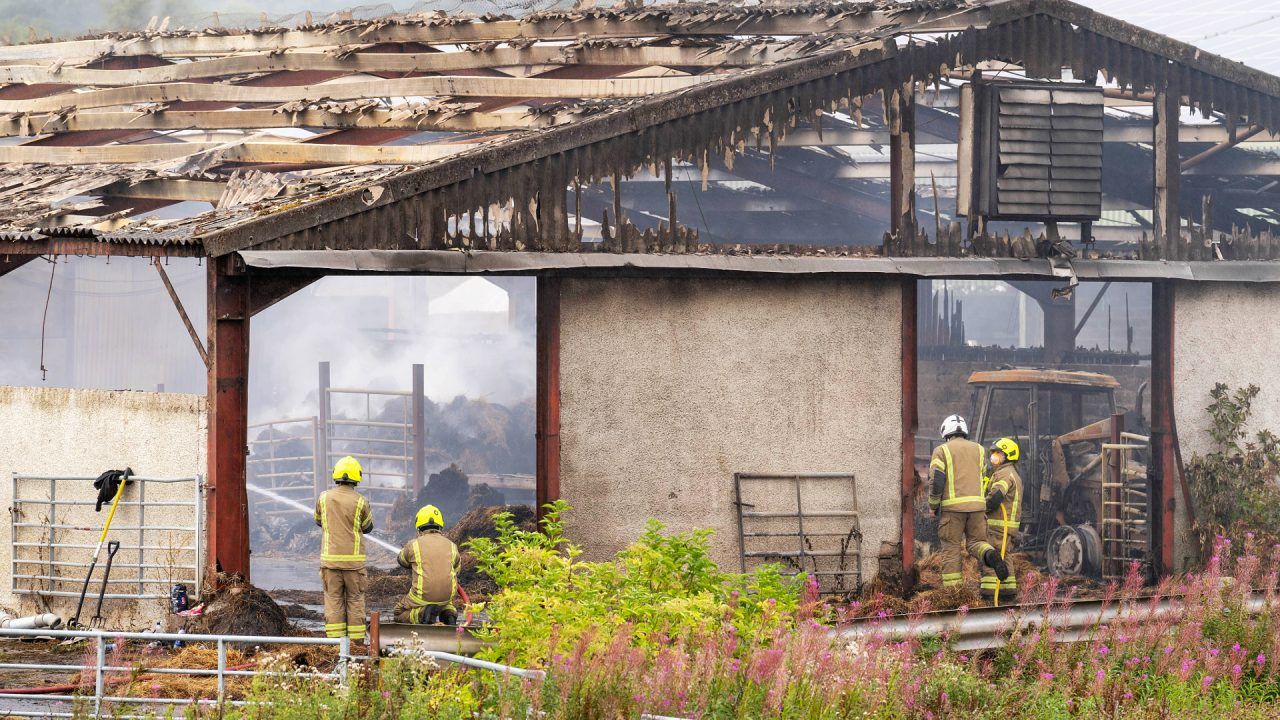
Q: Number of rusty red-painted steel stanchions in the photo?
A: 4